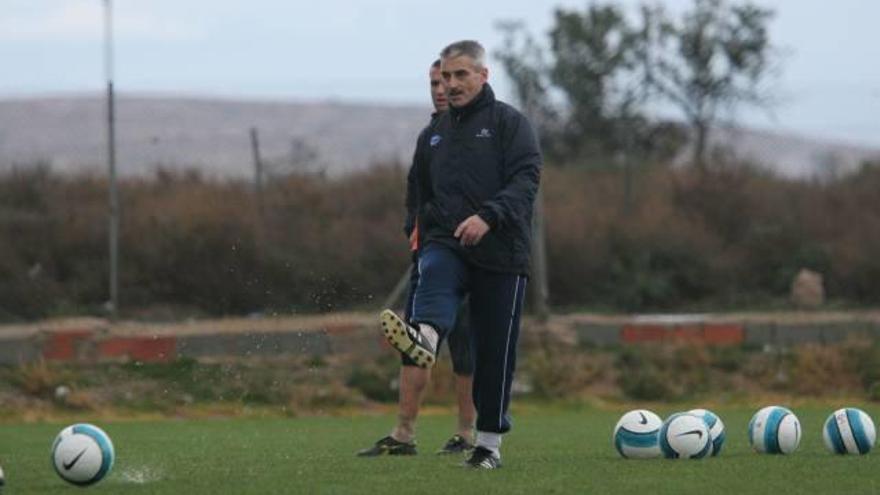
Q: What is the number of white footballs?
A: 6